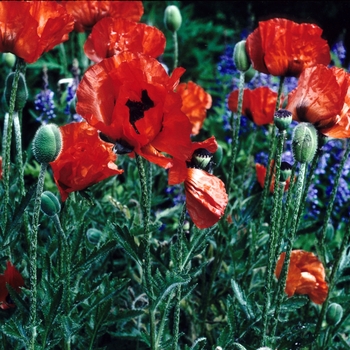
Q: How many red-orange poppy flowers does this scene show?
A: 13